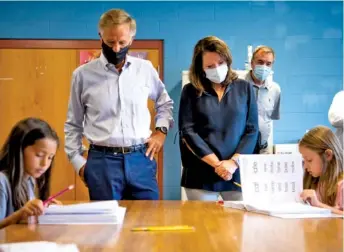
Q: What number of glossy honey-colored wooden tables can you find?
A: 1